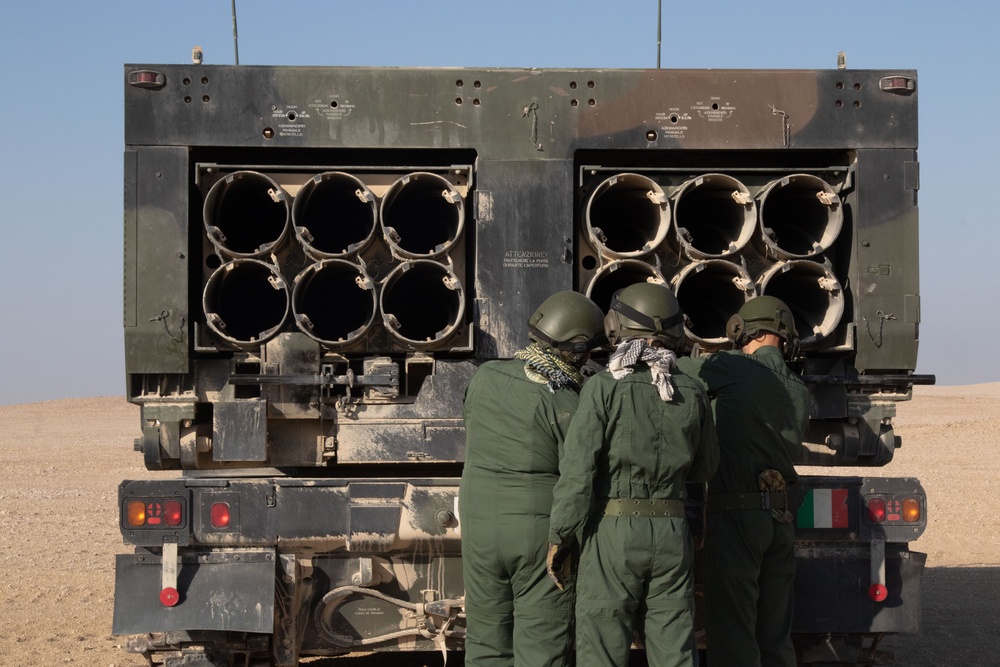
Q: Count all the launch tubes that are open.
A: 12